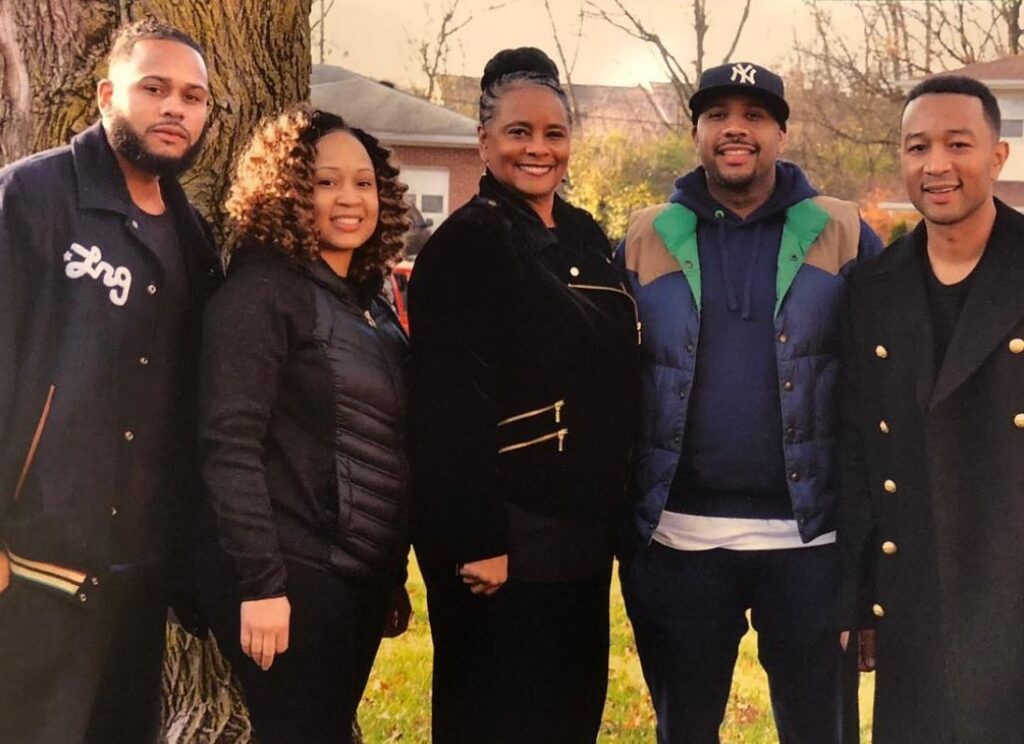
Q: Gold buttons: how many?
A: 7